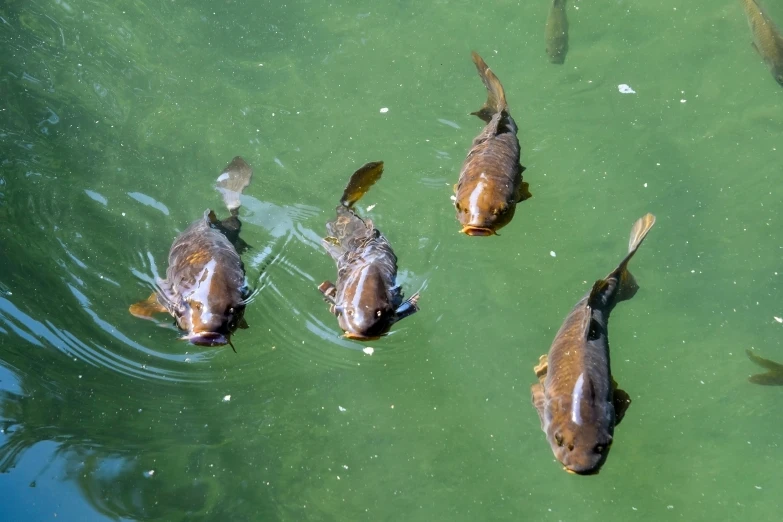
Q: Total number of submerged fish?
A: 3